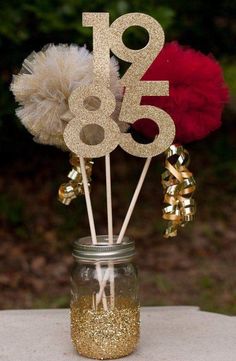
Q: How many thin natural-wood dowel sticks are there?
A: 3